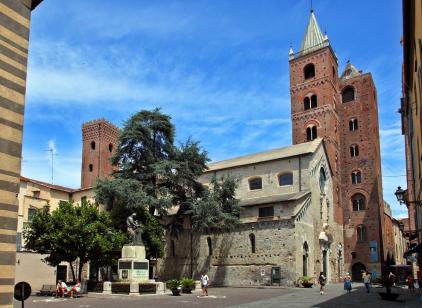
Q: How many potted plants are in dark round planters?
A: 4